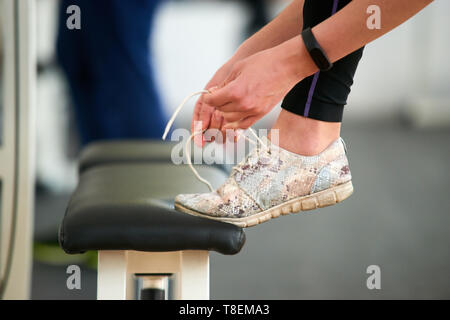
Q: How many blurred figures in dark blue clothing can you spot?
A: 1